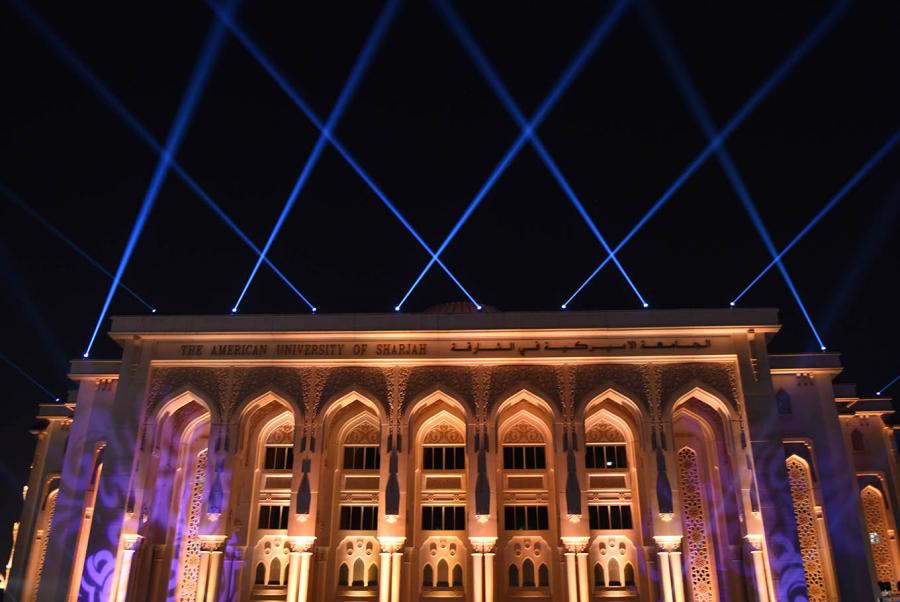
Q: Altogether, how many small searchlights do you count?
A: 12